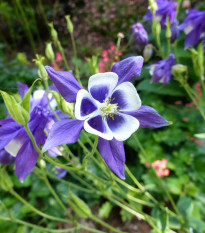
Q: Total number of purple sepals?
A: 5